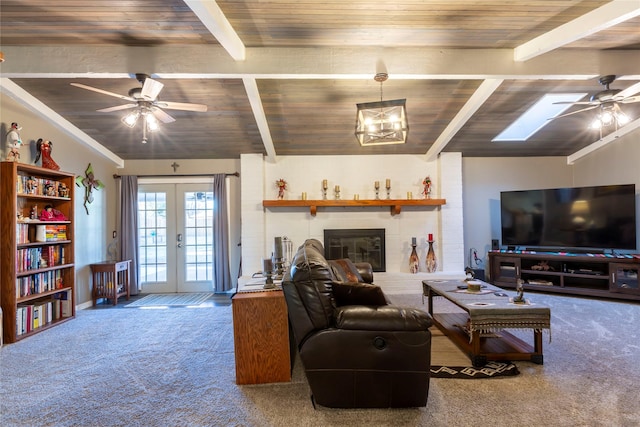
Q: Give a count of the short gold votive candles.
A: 3